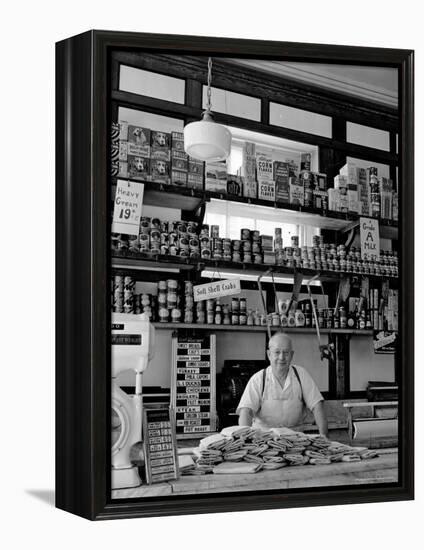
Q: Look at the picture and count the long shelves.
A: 3